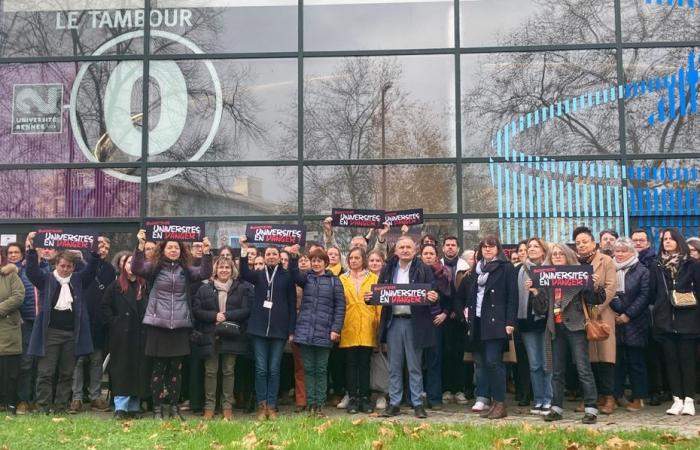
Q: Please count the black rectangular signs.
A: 7